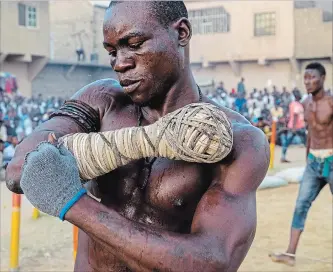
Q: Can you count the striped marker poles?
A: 4